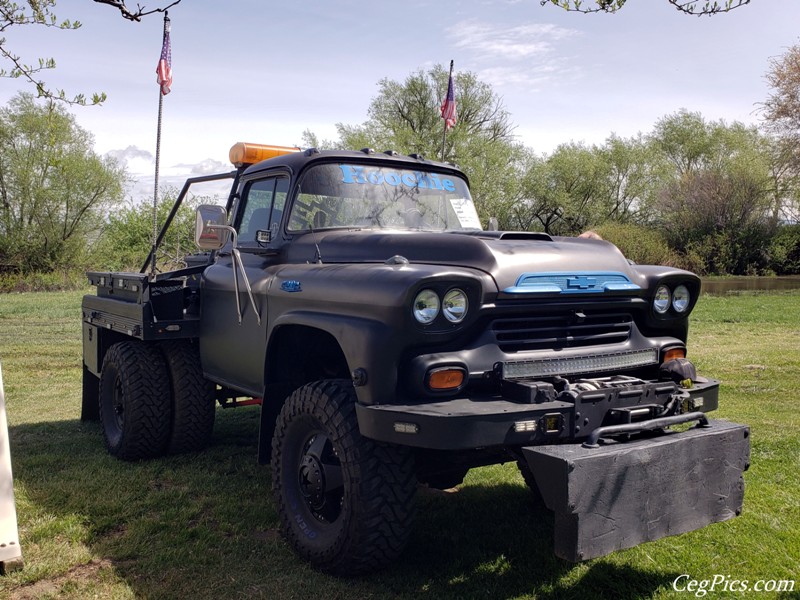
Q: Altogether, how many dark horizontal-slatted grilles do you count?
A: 1